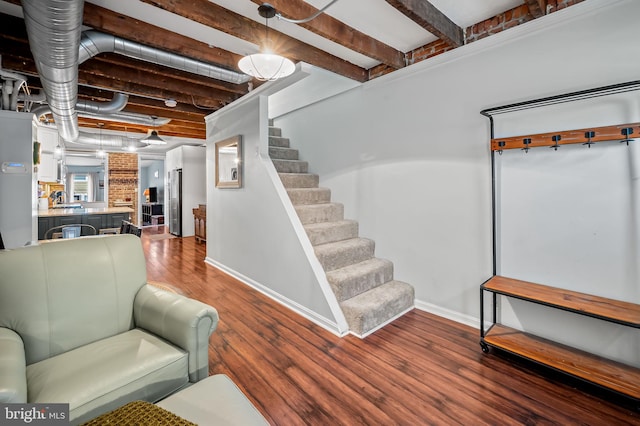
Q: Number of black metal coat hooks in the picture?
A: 5